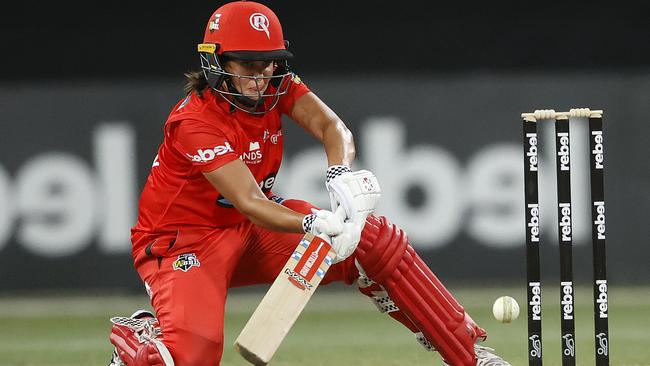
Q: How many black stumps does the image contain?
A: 3